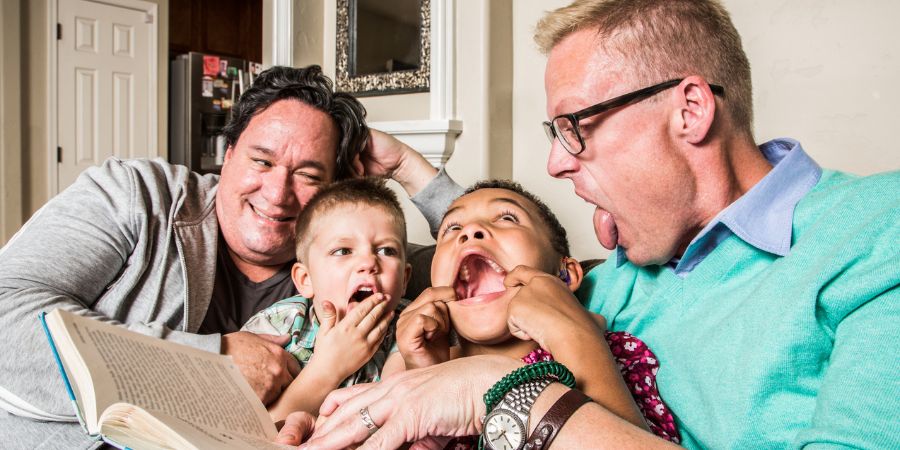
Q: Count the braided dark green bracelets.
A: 1